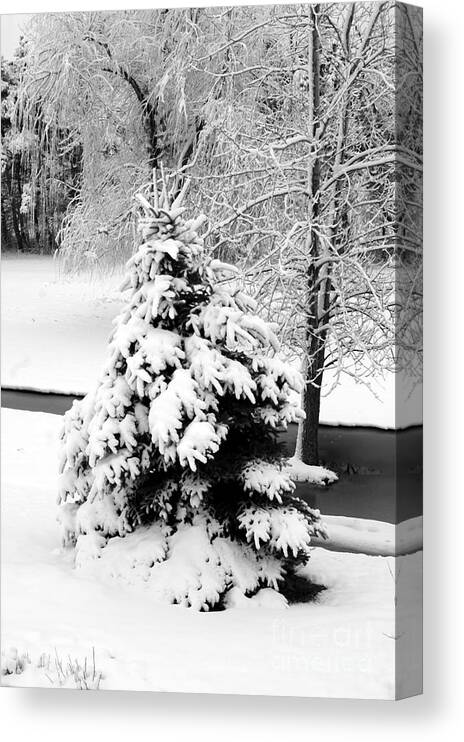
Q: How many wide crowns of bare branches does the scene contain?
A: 2